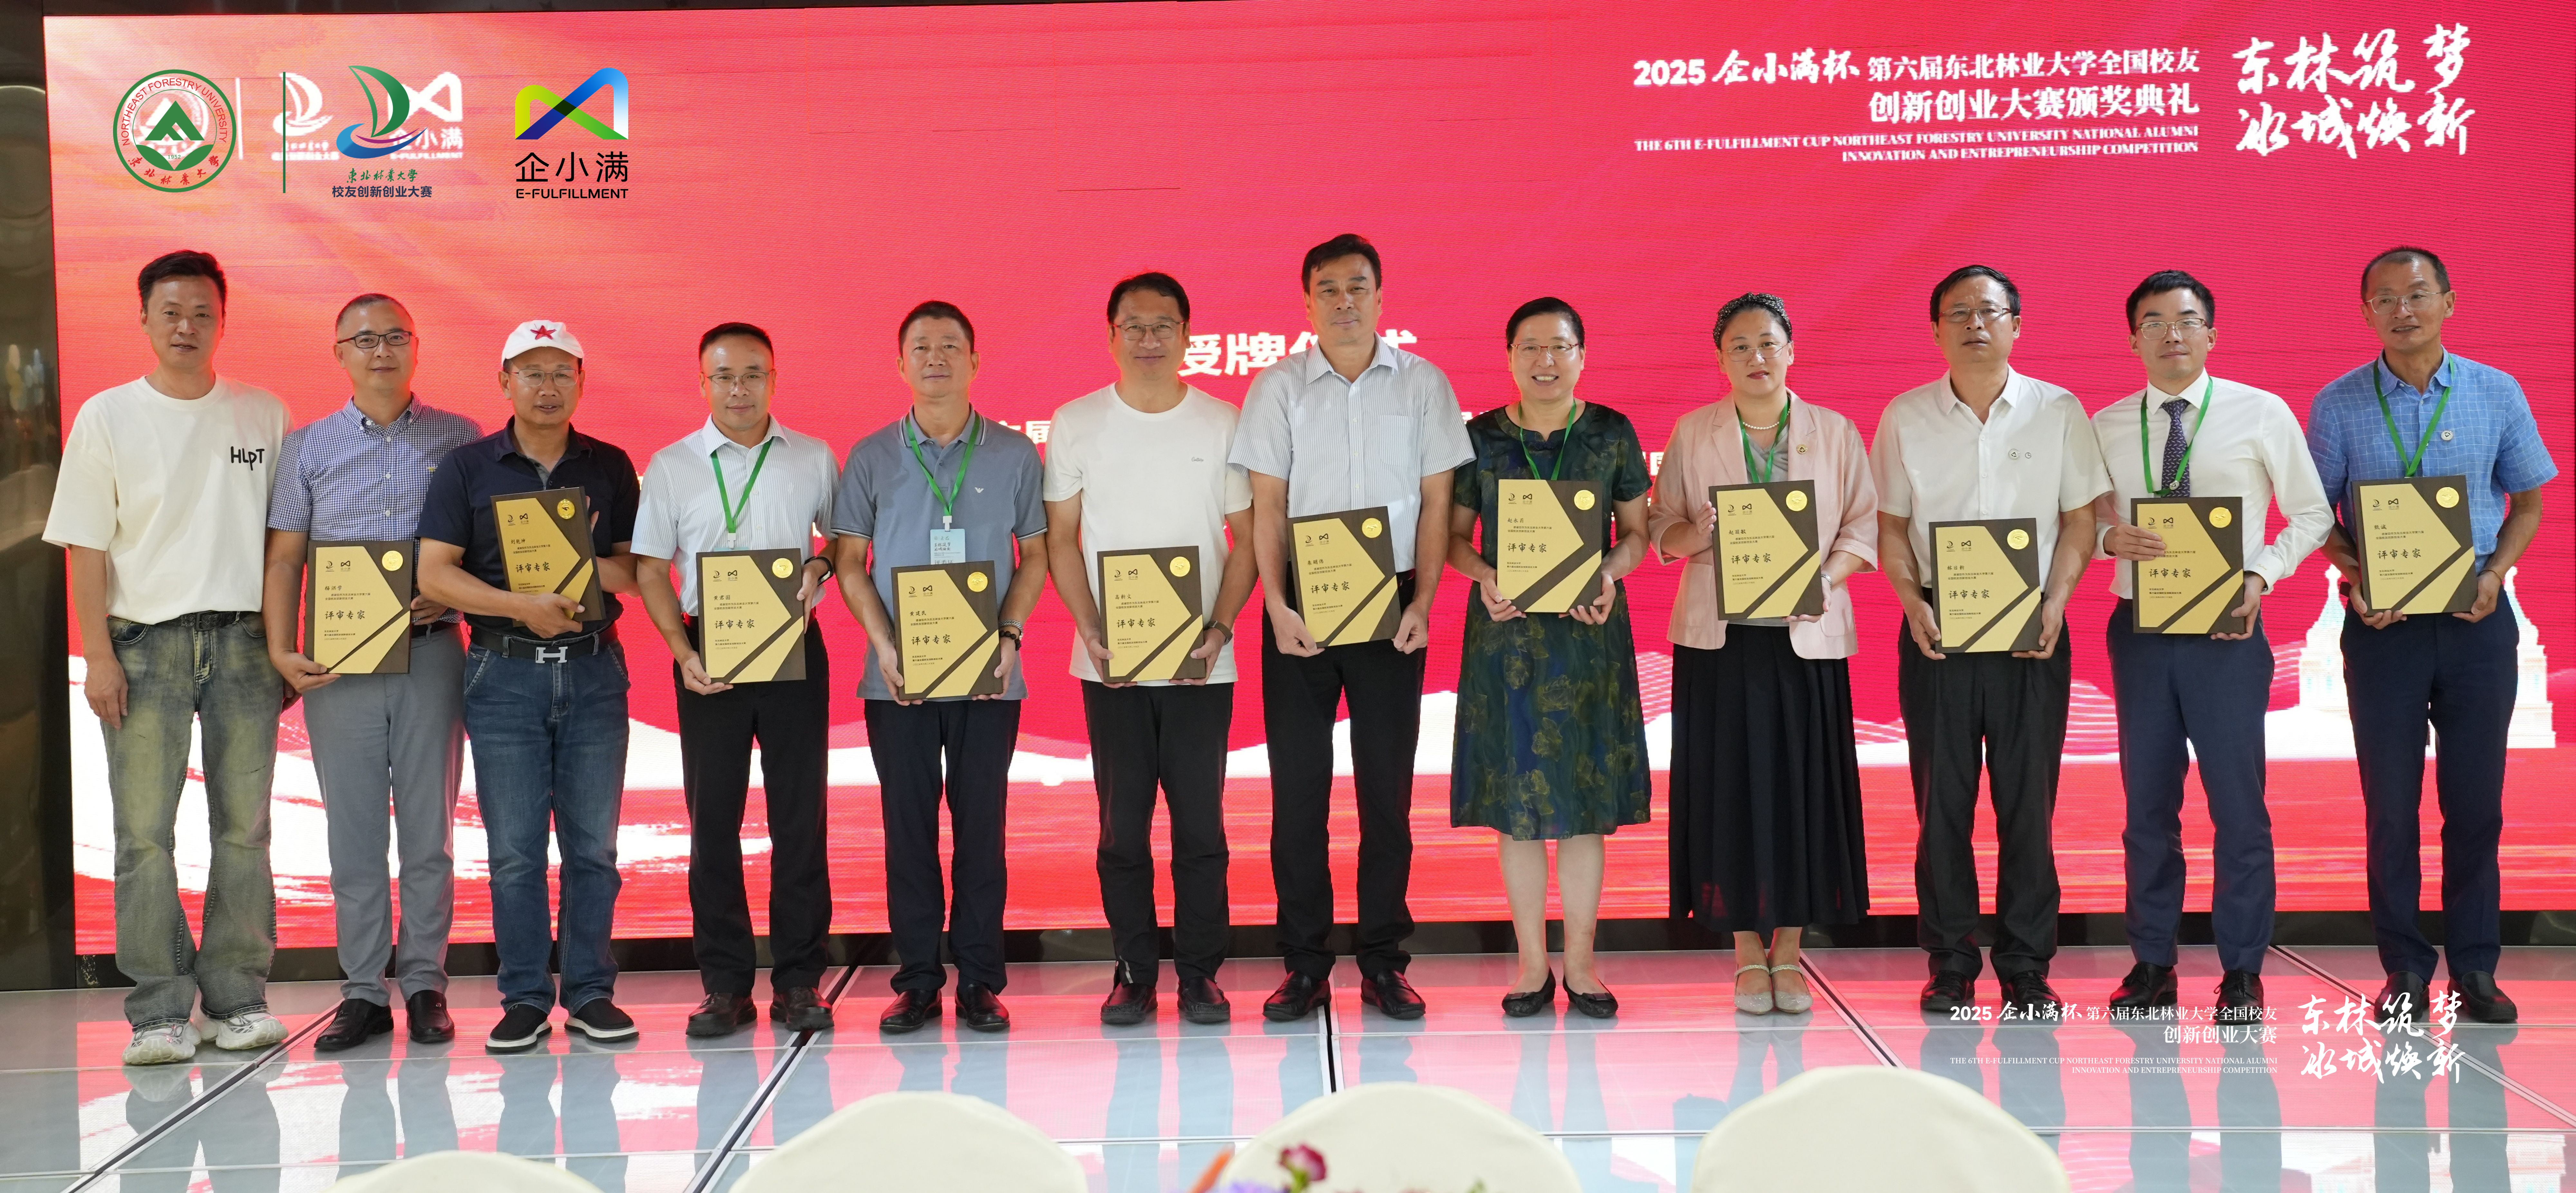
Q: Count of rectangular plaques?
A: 11